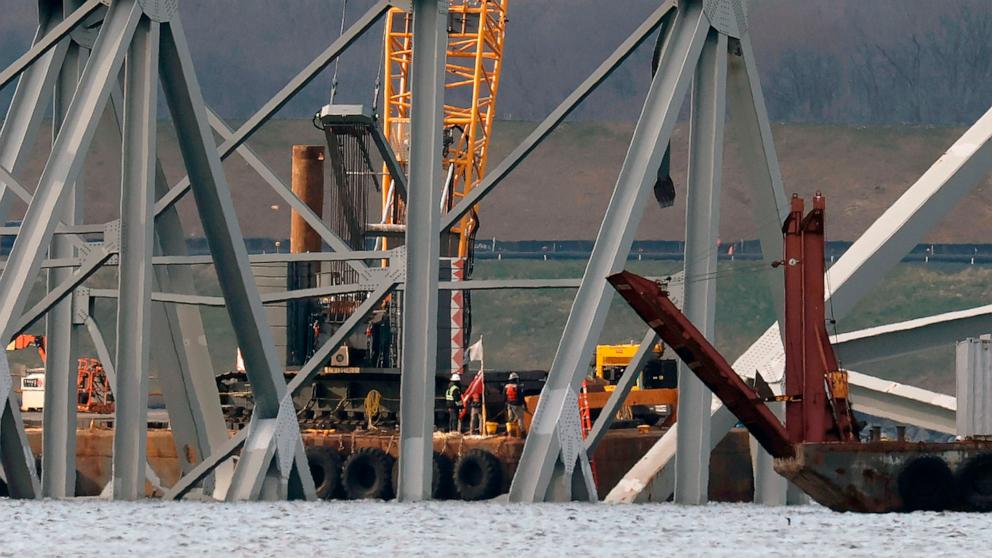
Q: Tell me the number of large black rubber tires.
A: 6